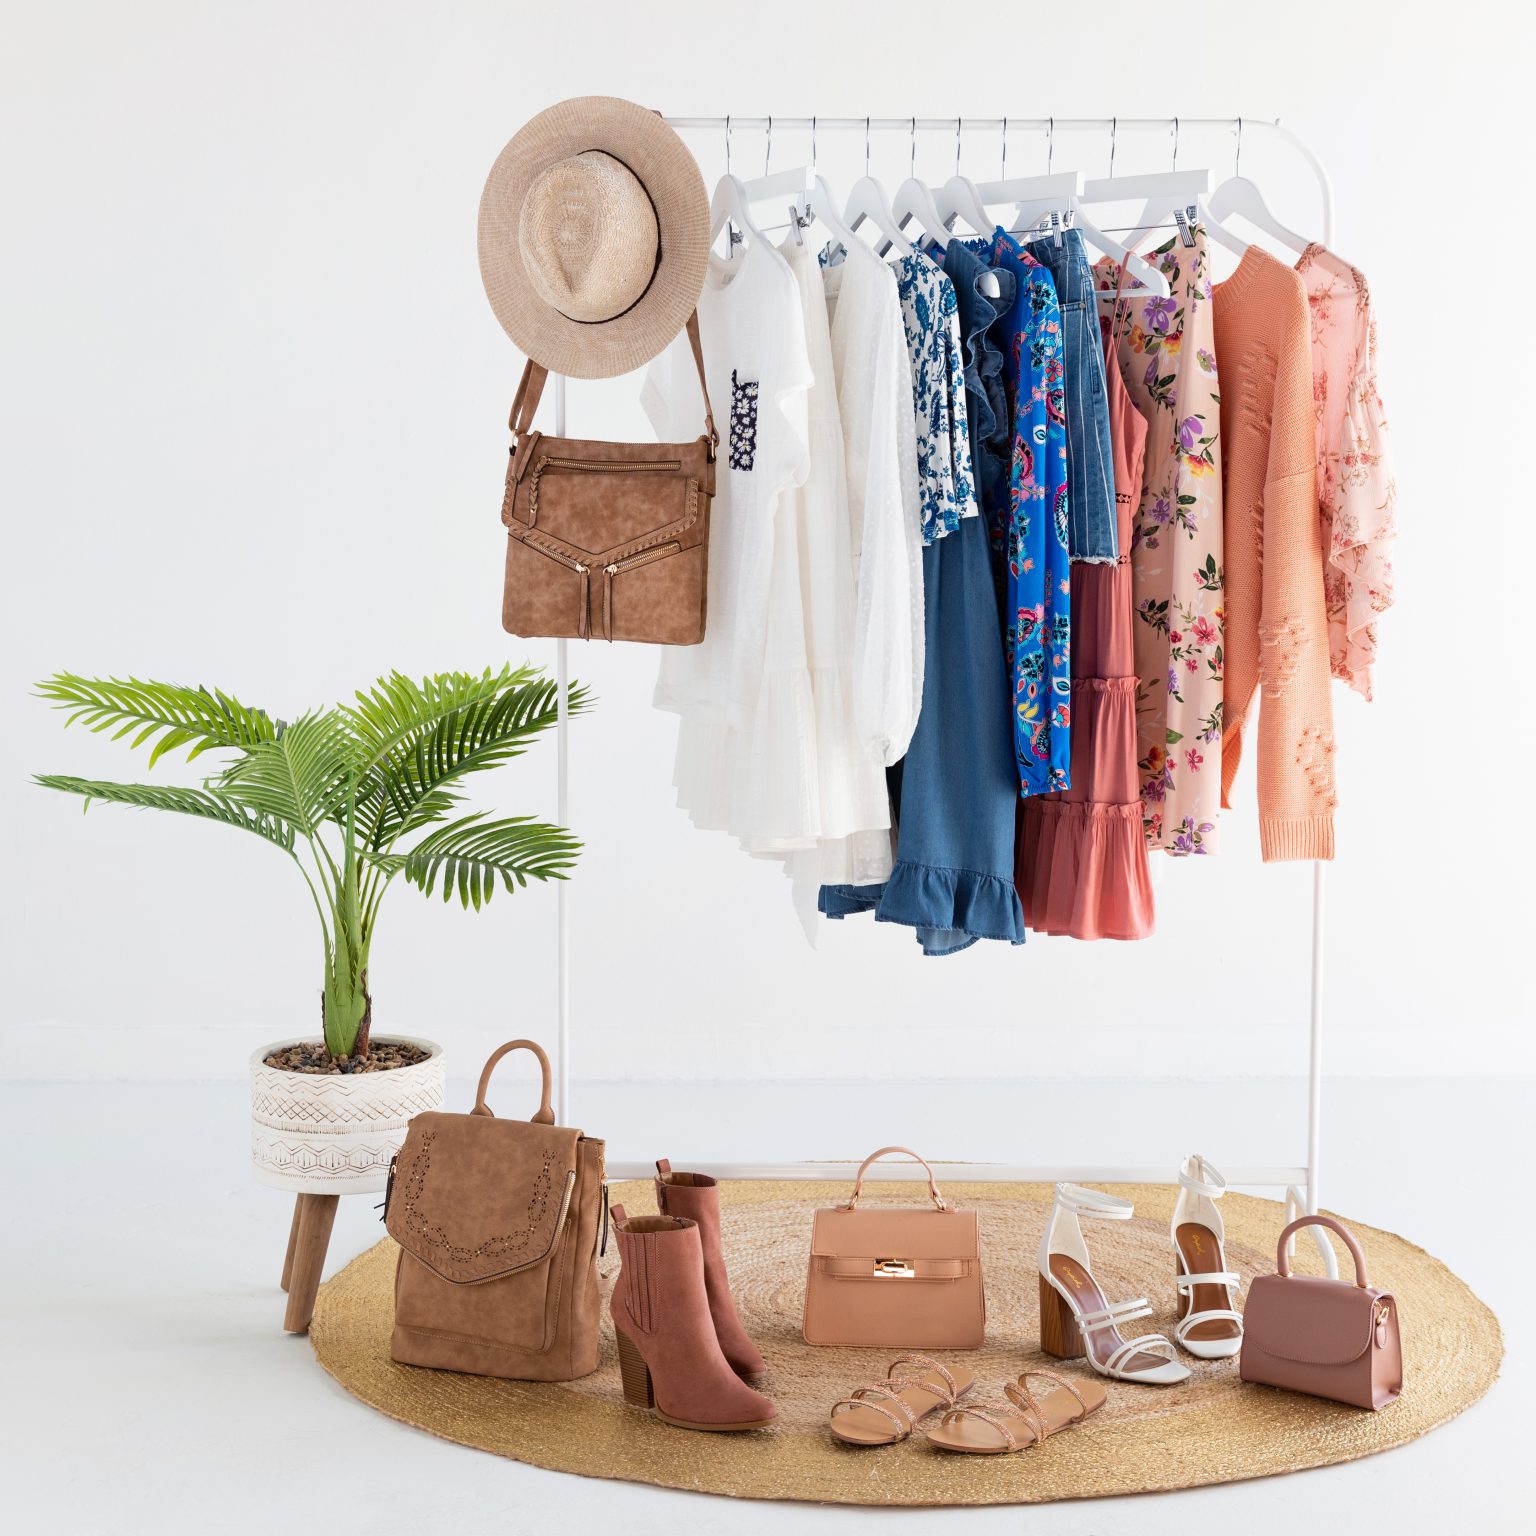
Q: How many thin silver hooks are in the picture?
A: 11